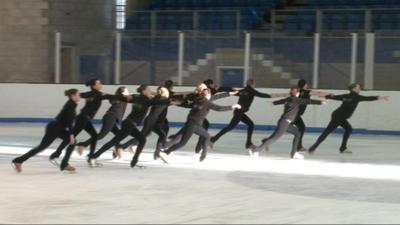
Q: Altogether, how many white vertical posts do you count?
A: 7